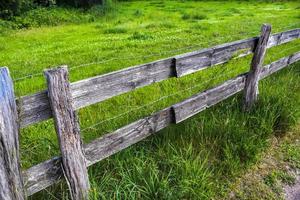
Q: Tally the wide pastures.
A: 1